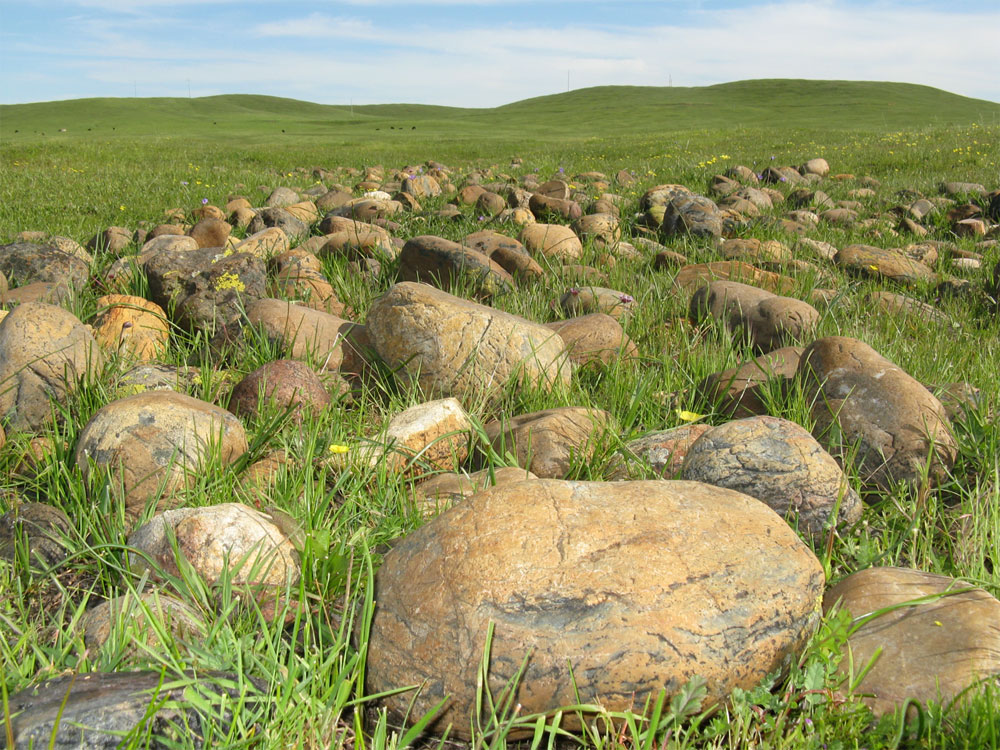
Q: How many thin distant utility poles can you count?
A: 5